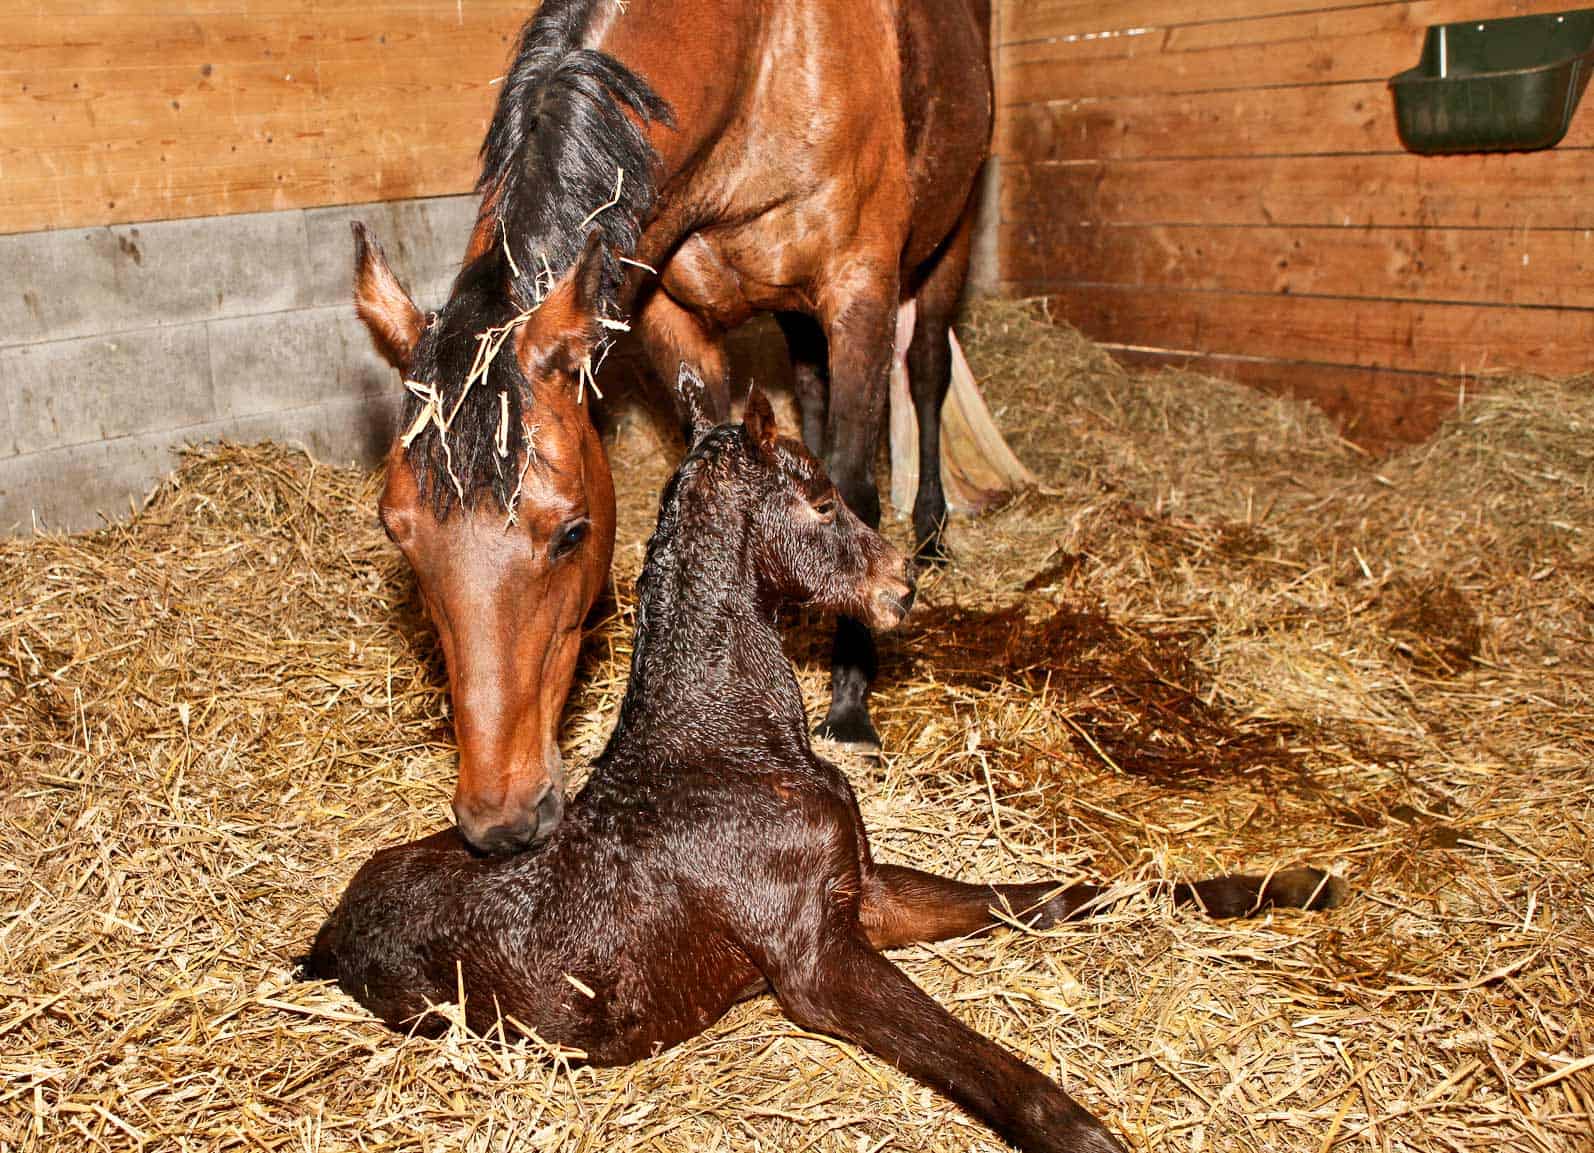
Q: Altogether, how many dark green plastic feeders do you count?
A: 1